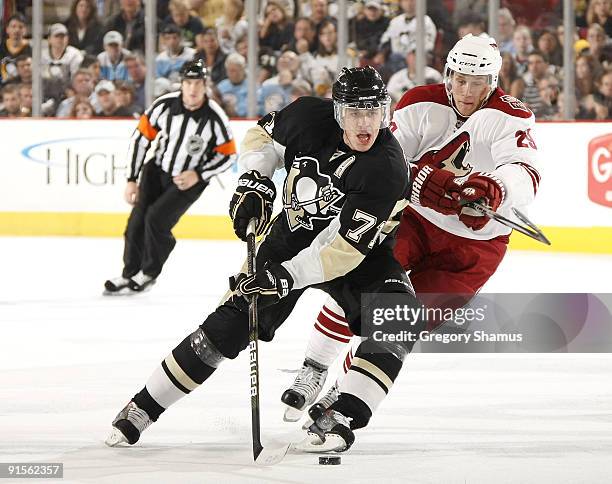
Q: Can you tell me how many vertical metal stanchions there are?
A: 7